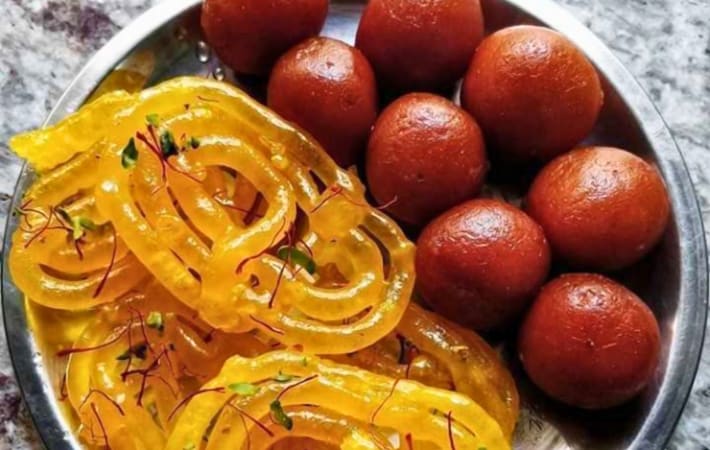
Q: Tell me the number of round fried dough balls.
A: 8